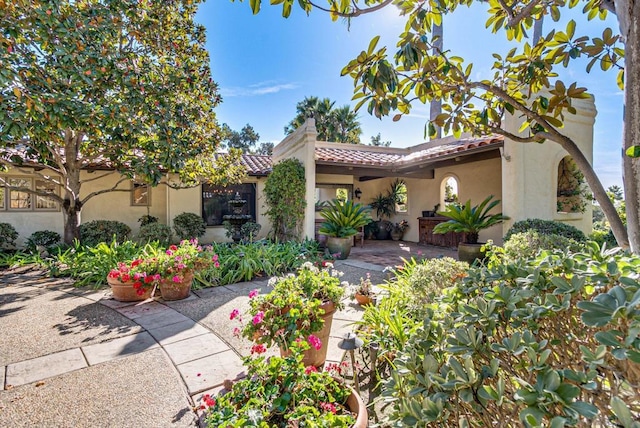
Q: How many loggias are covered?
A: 1